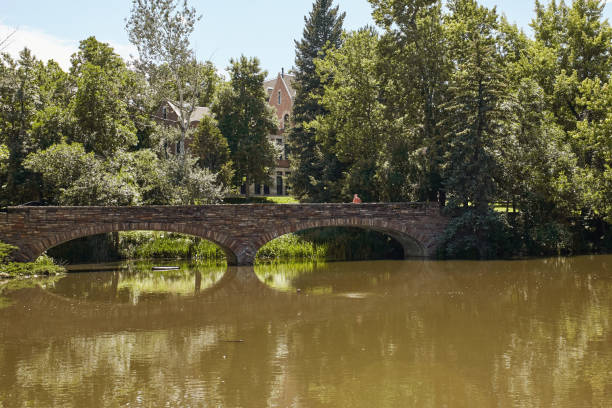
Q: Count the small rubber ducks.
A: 0